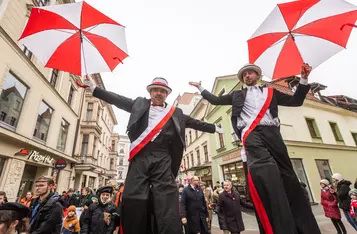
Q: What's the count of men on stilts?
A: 2